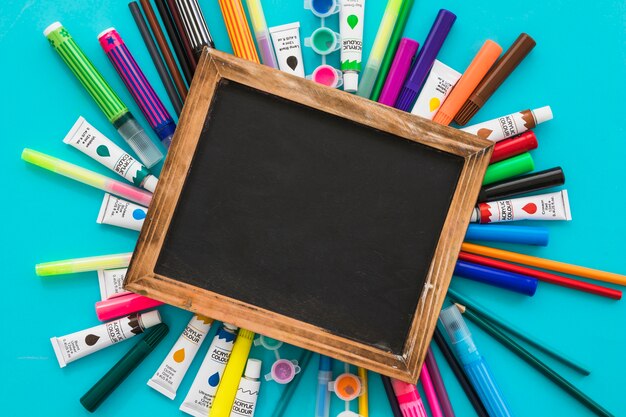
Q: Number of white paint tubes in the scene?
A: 12